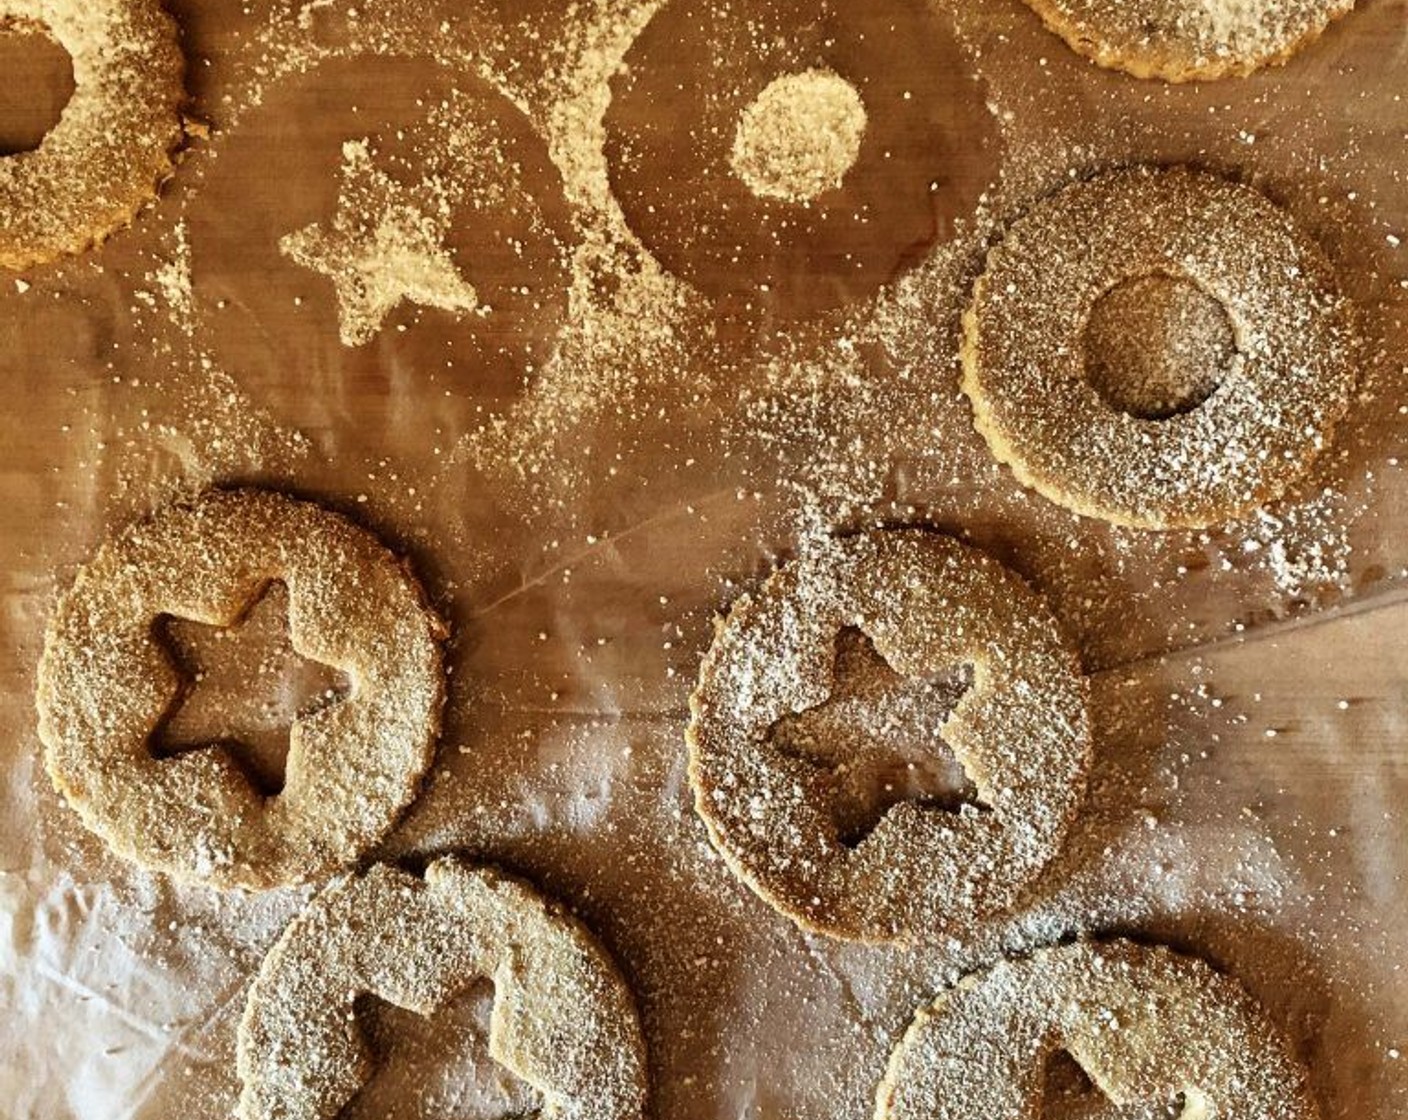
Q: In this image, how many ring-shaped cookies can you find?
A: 2